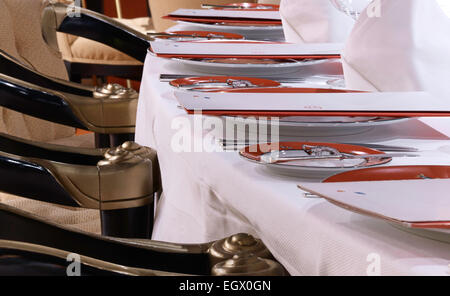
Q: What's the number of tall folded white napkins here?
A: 2